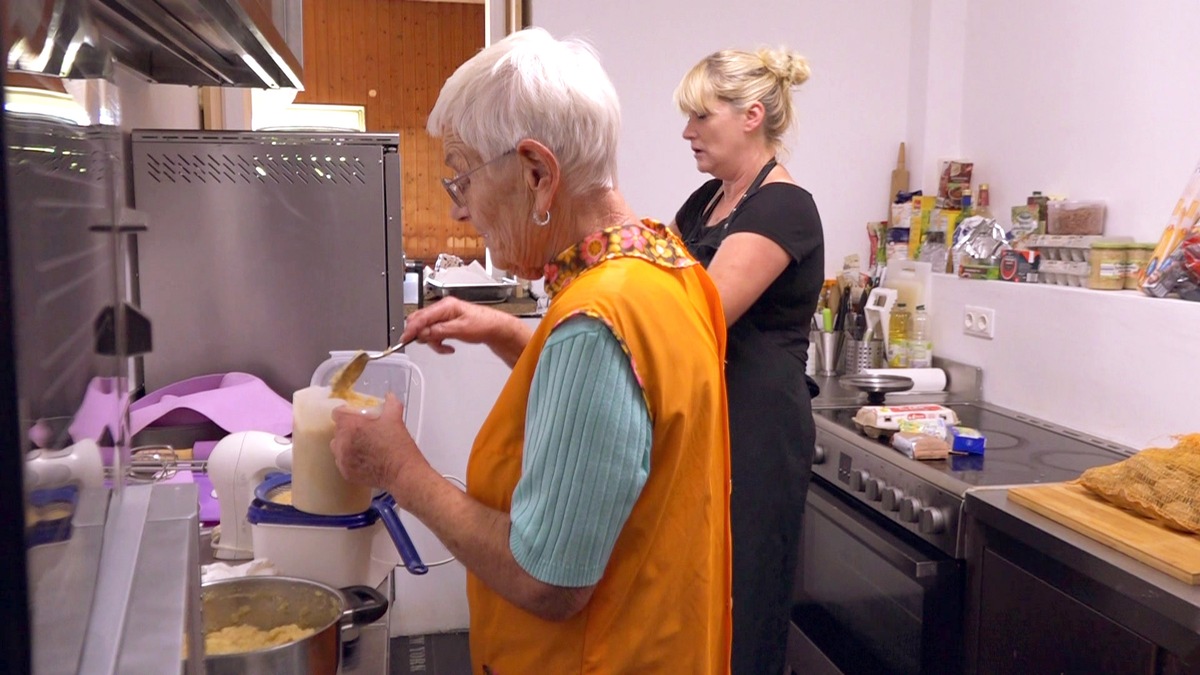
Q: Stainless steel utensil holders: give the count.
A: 2